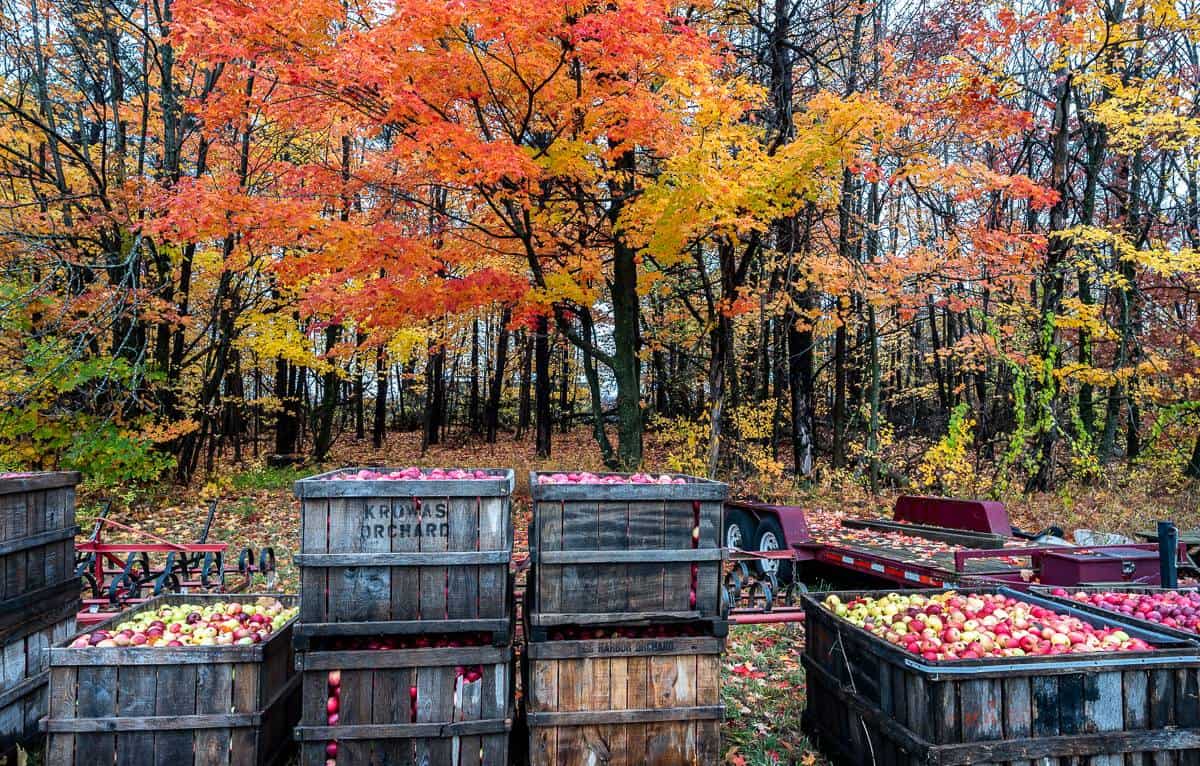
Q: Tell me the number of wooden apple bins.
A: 9